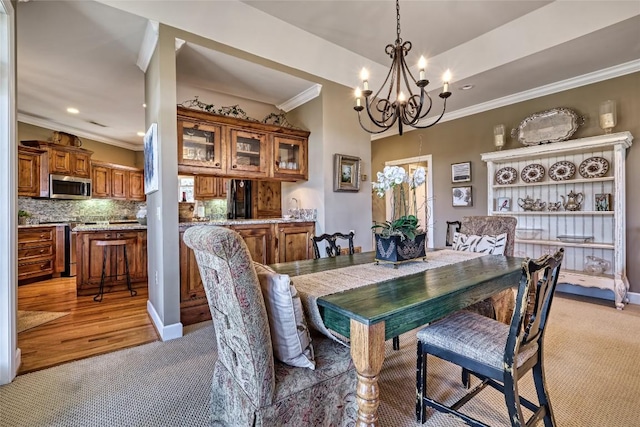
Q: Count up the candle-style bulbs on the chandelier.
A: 5